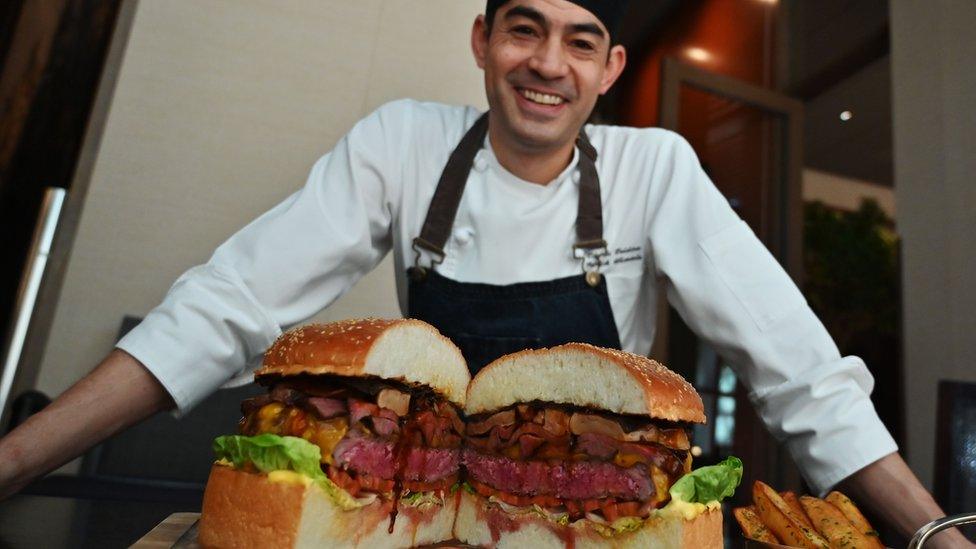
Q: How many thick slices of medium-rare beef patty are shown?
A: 2